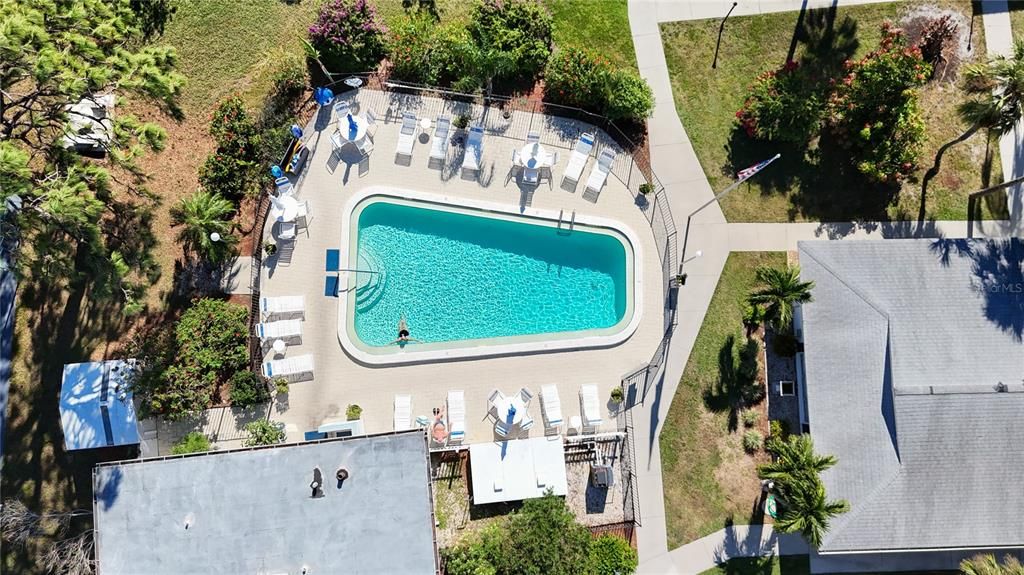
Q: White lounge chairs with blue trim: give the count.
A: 12